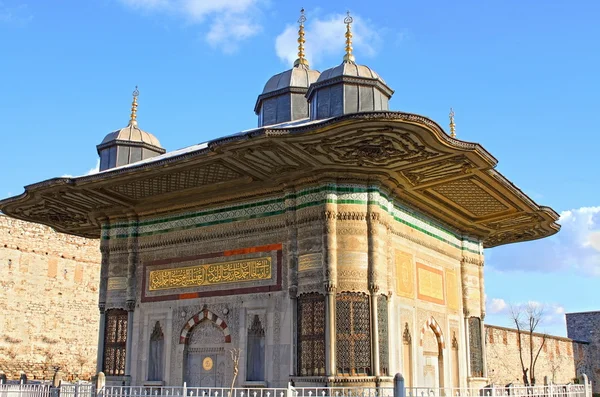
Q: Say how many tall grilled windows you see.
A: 5